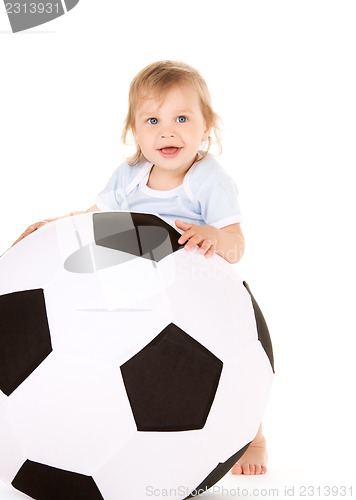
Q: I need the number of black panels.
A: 6